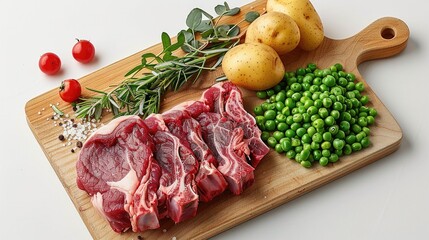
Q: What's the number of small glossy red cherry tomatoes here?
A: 3